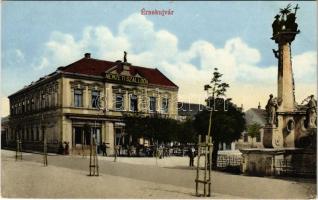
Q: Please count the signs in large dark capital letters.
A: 1